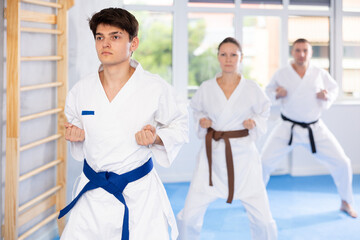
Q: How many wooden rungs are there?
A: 9